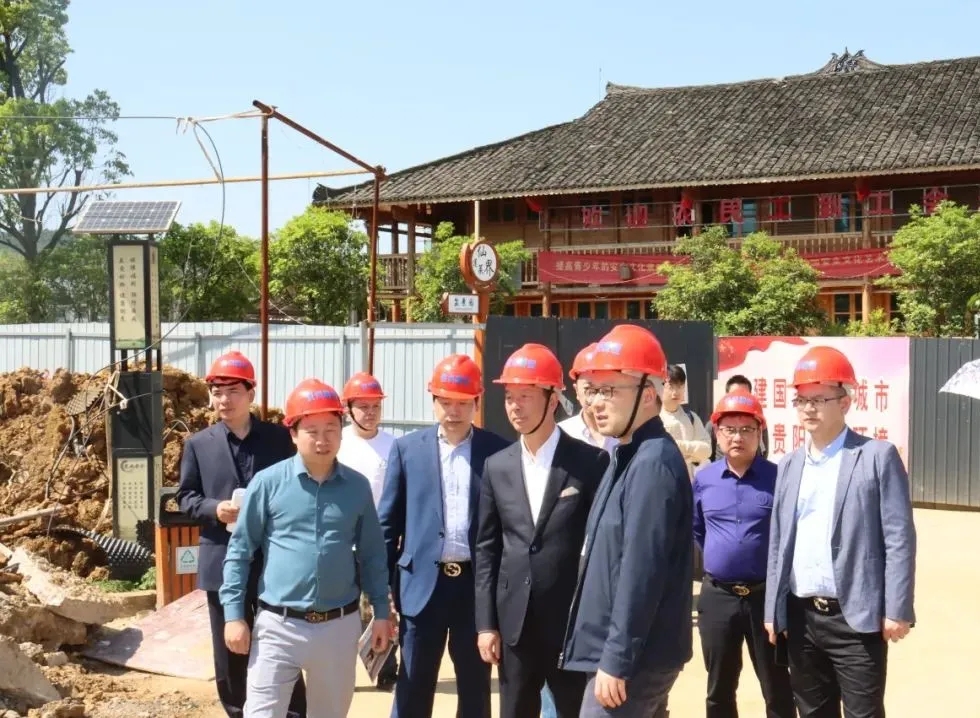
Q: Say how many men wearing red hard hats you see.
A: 9